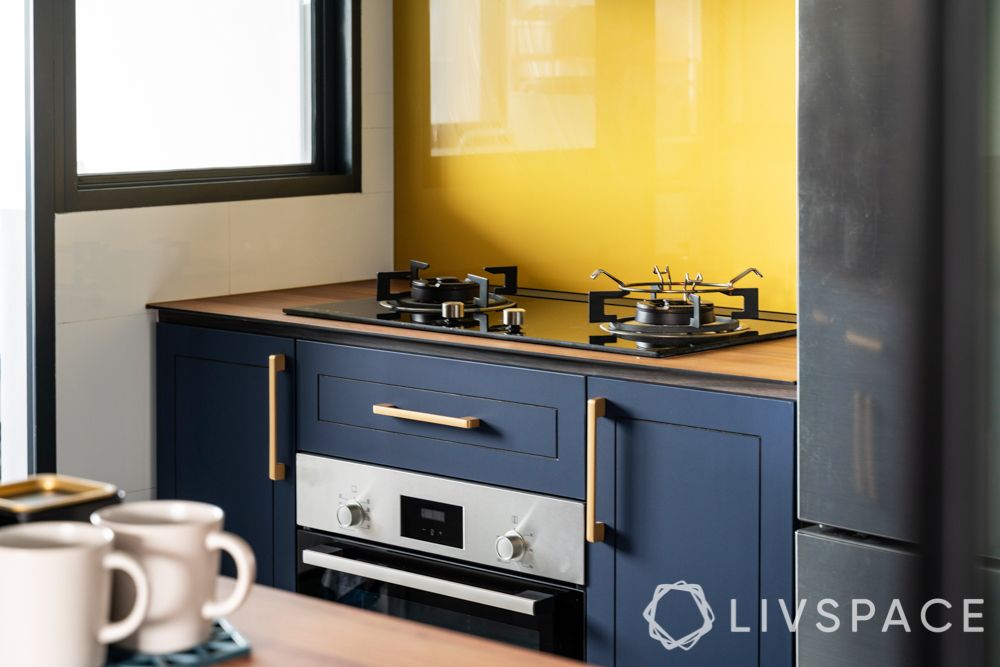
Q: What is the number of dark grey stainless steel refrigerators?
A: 1